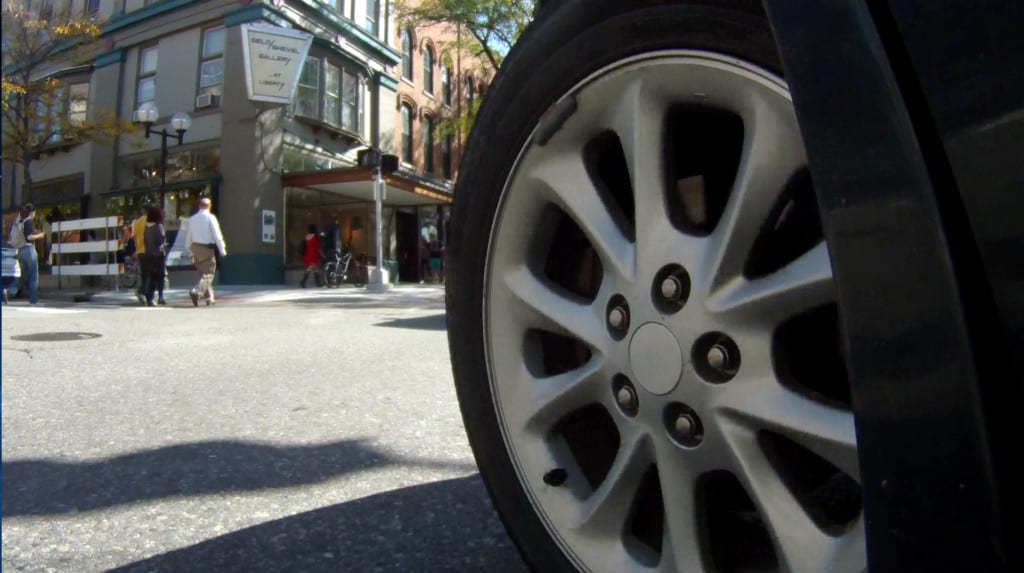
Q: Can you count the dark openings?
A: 10